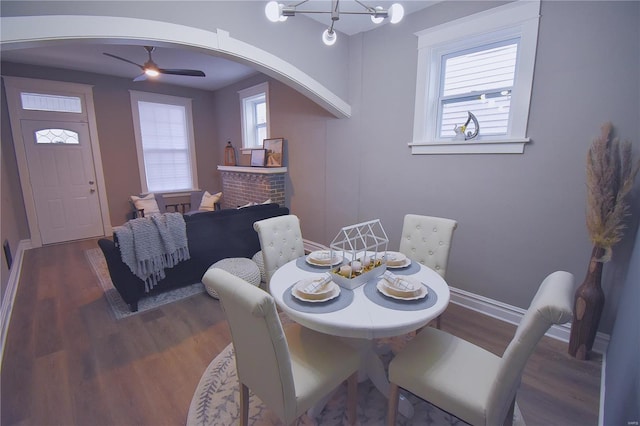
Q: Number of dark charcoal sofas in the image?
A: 1